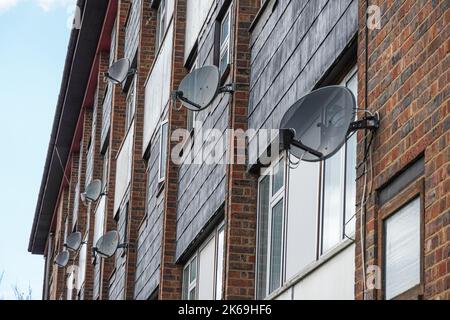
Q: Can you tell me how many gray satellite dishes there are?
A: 7